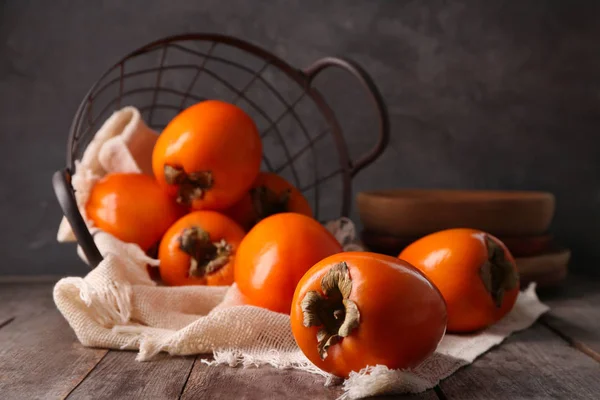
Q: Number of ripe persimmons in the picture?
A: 7